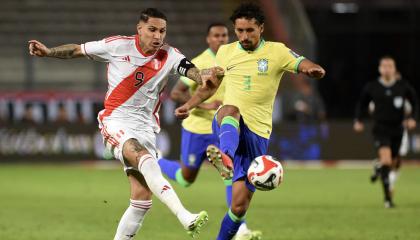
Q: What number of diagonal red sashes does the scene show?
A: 1